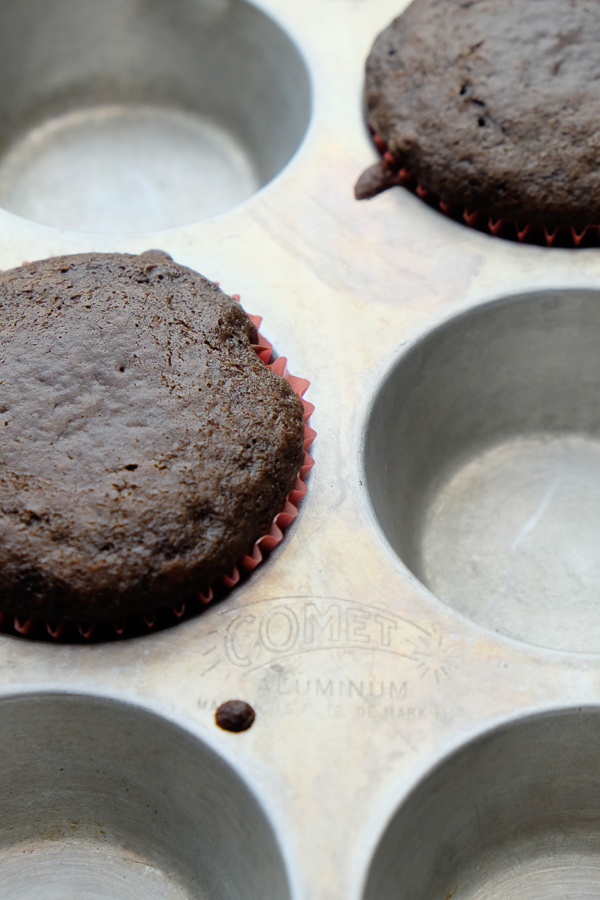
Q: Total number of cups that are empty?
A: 4